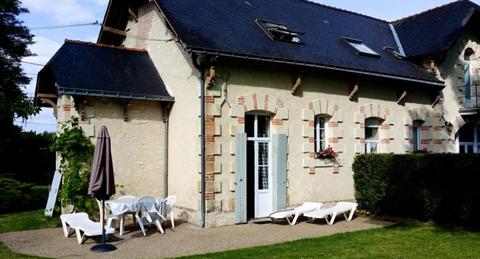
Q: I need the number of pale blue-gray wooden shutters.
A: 2